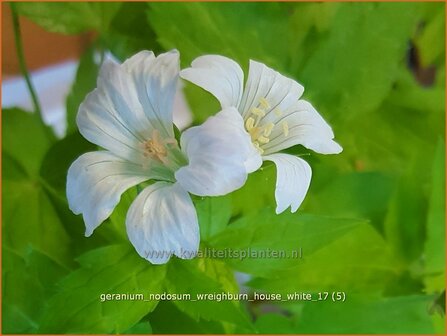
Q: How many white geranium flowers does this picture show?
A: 2